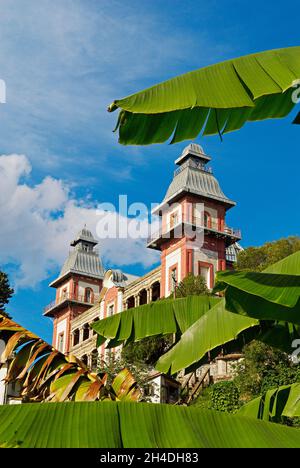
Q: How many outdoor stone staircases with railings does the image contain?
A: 1